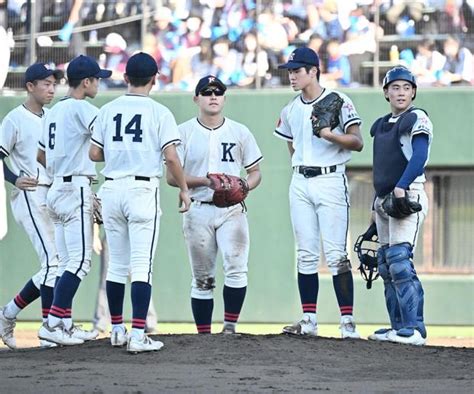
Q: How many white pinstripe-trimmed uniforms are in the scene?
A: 6